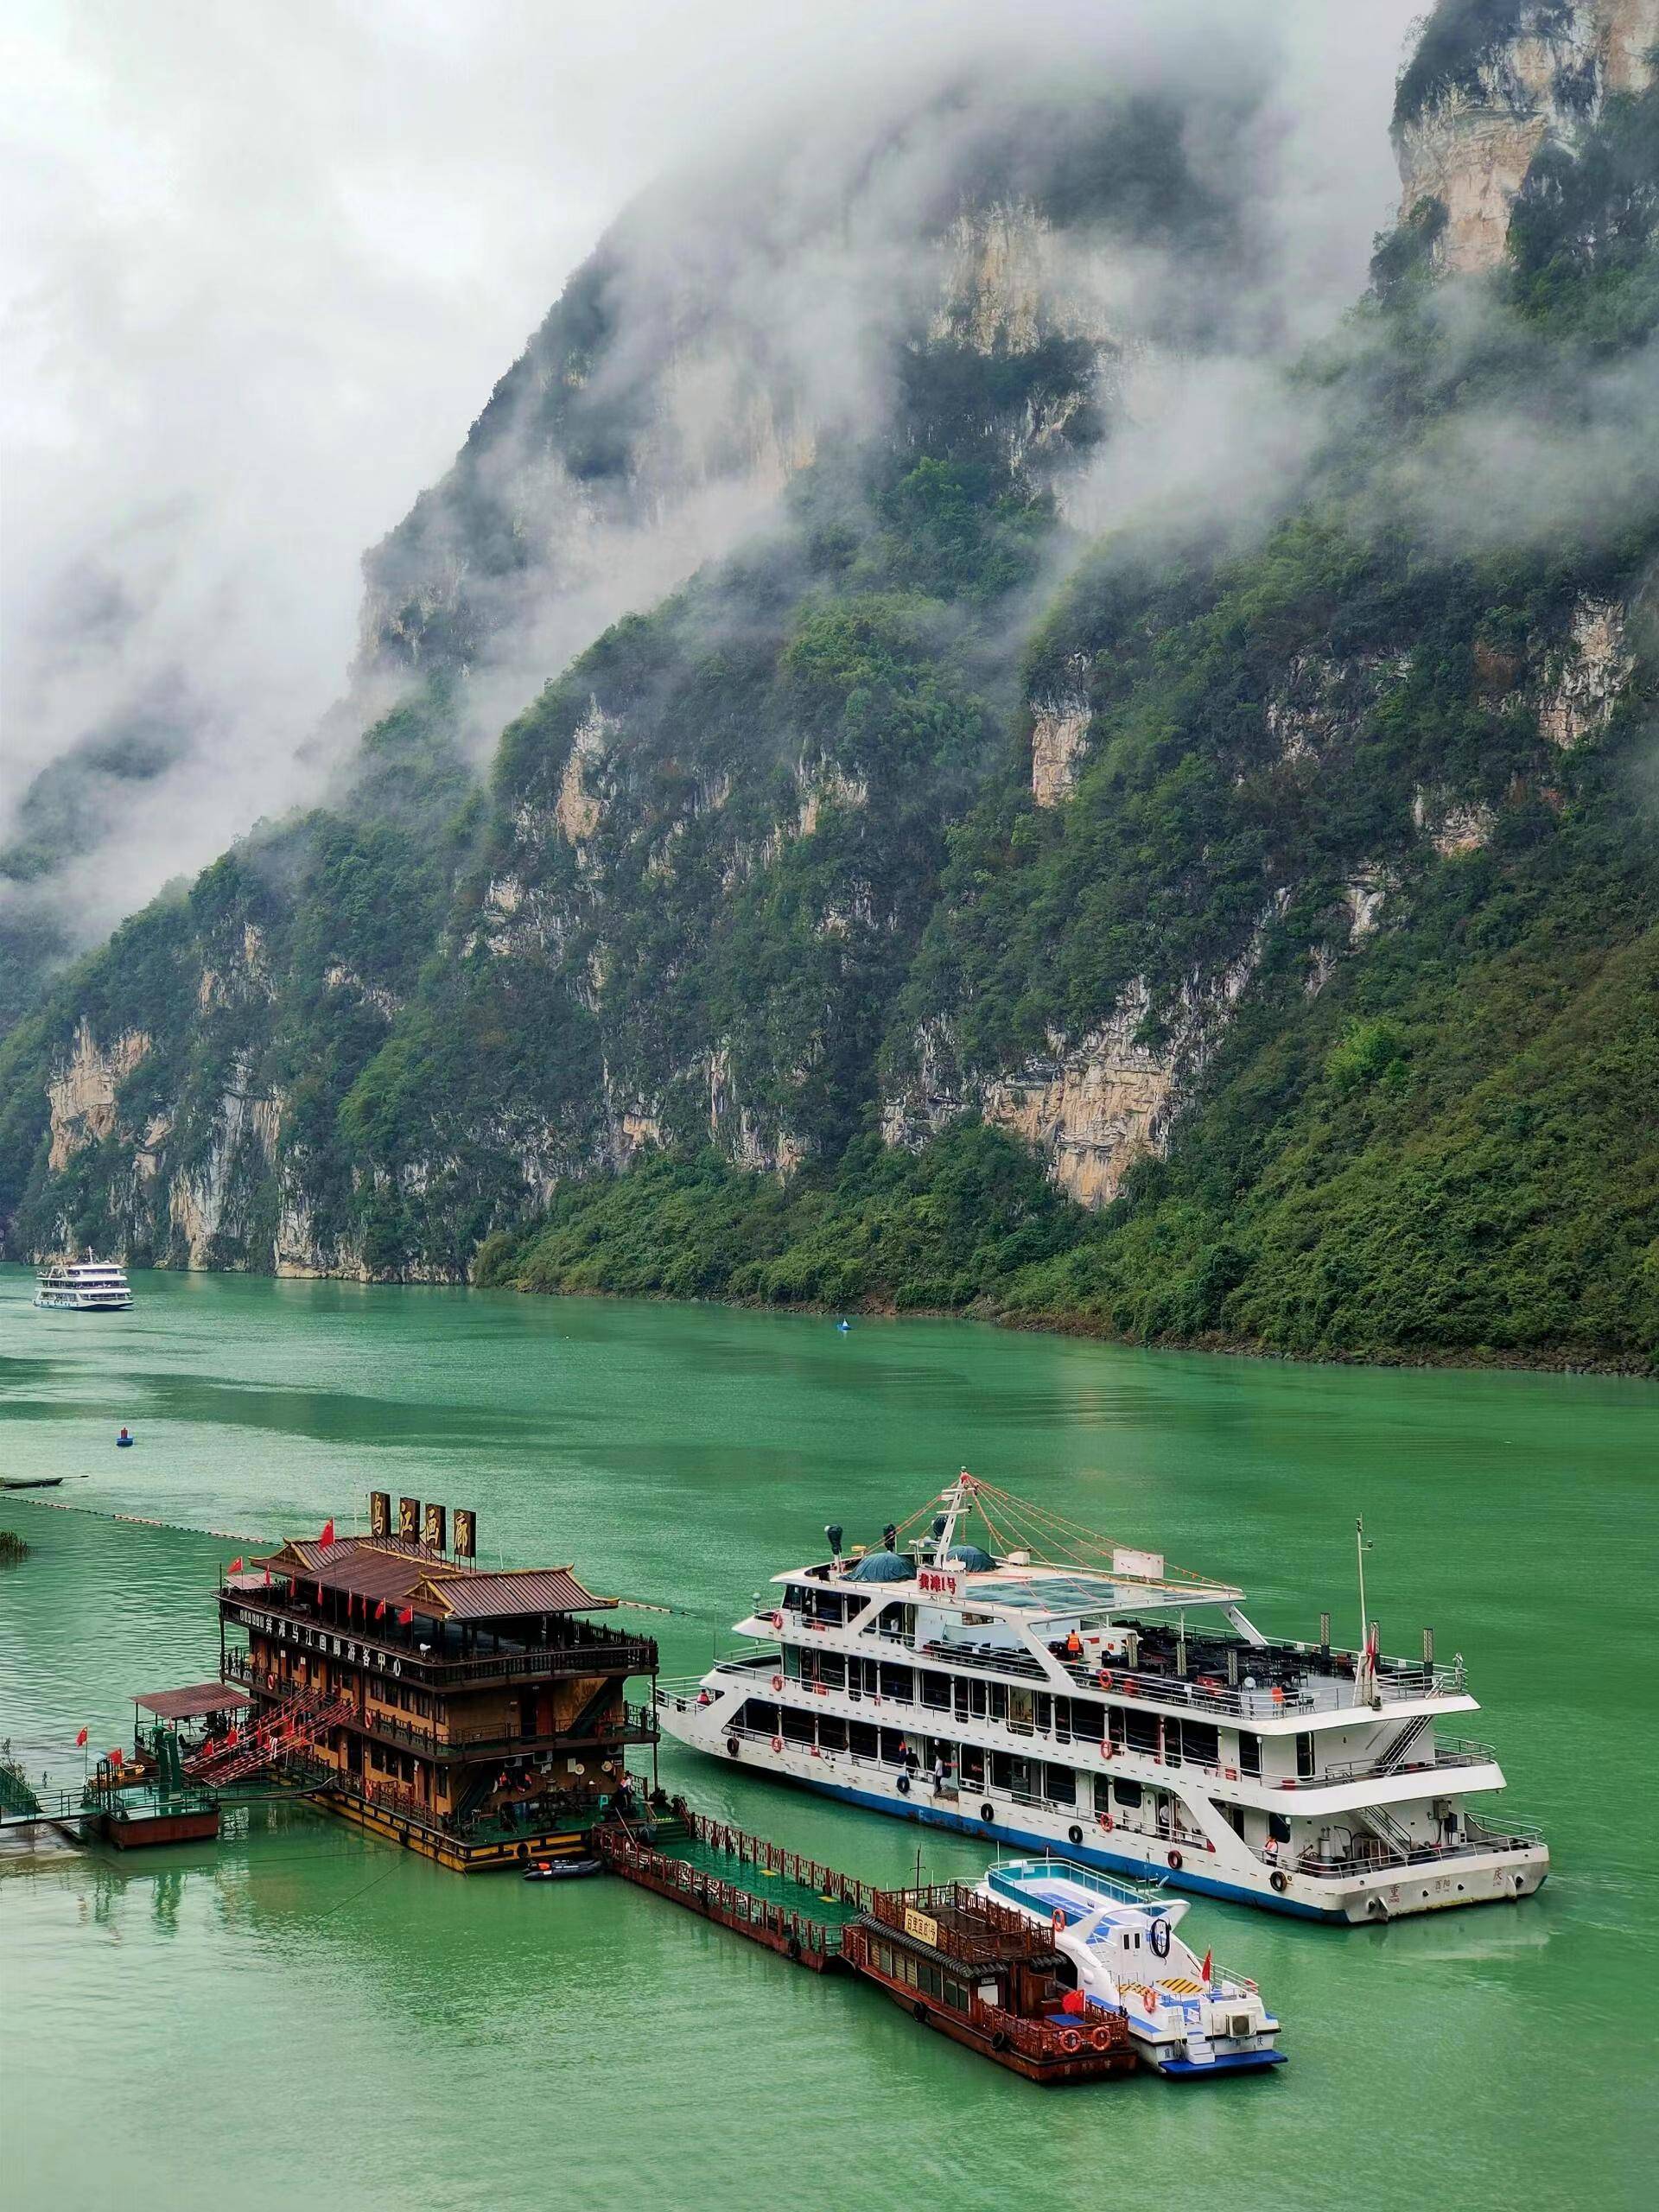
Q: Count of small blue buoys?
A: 2